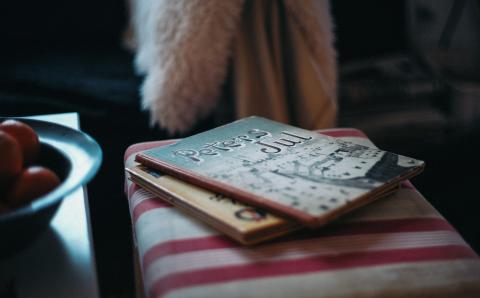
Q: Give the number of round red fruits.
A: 3